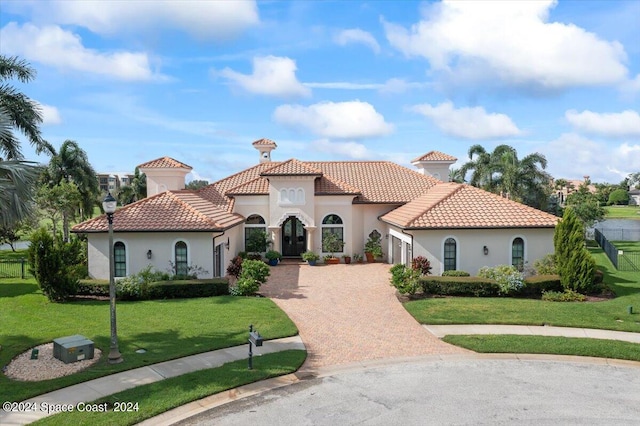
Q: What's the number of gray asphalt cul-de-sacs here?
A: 1